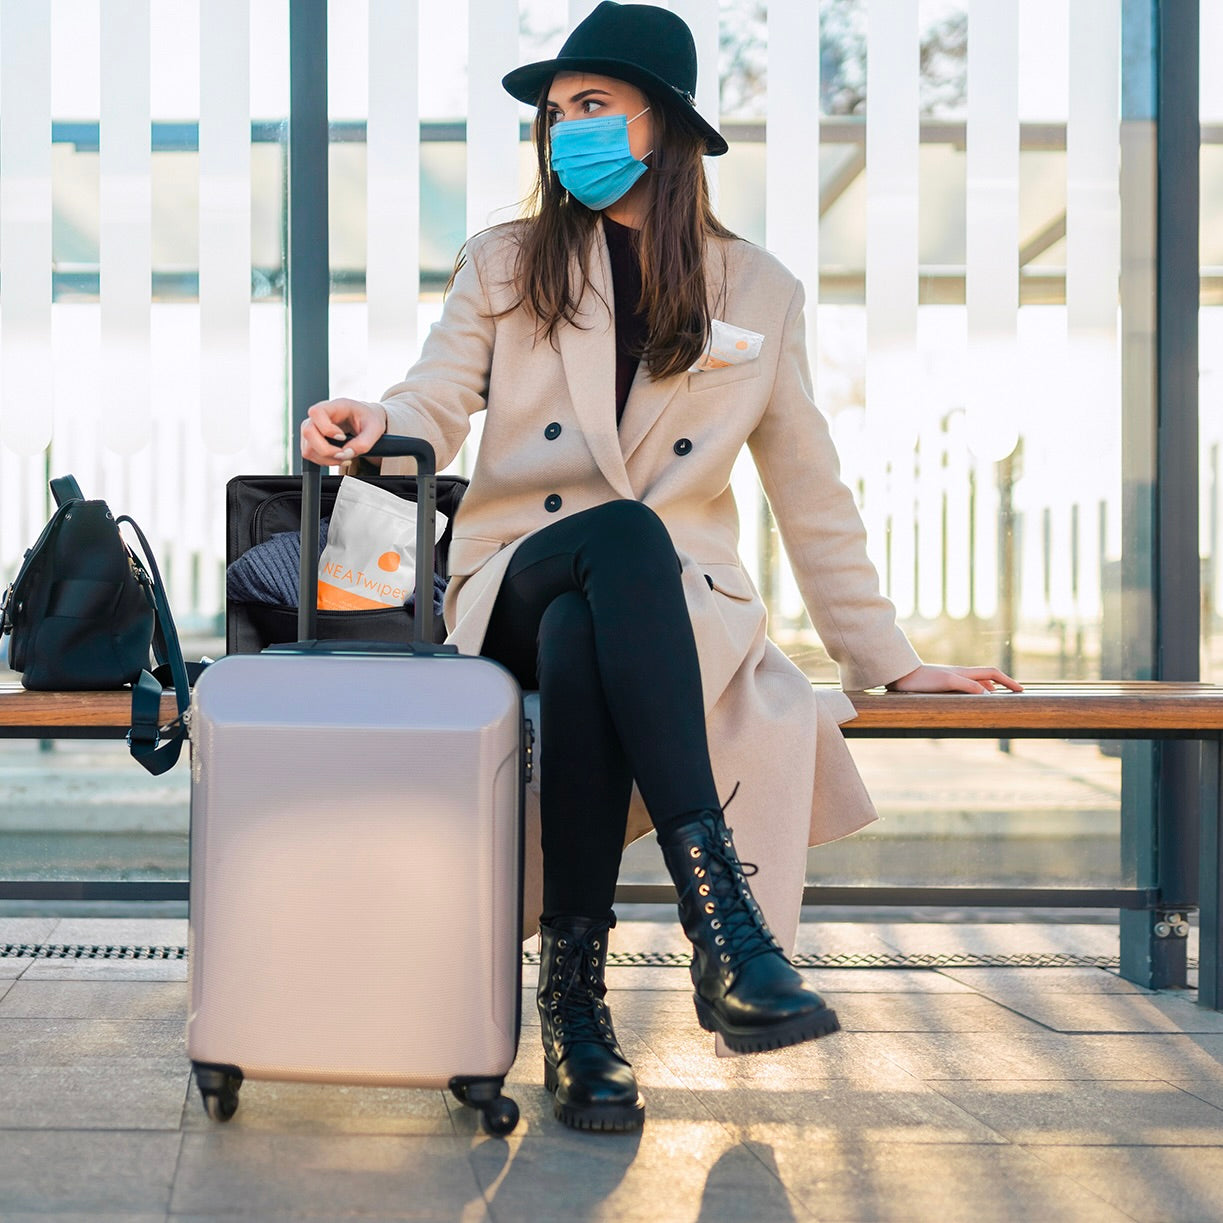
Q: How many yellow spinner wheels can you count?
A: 0